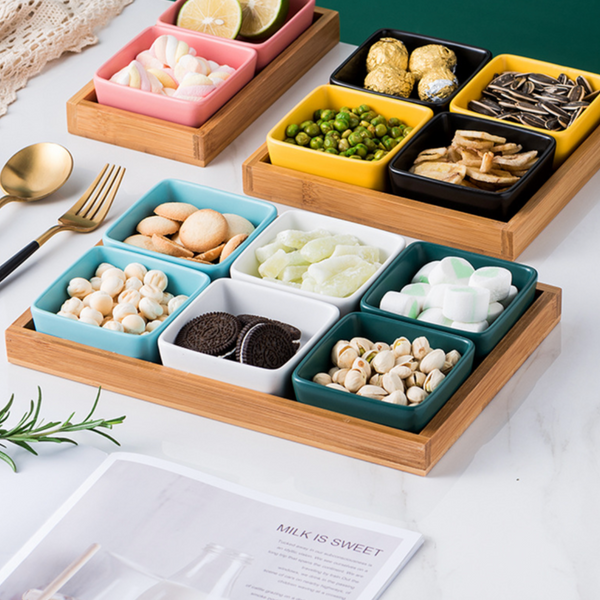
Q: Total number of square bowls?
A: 12